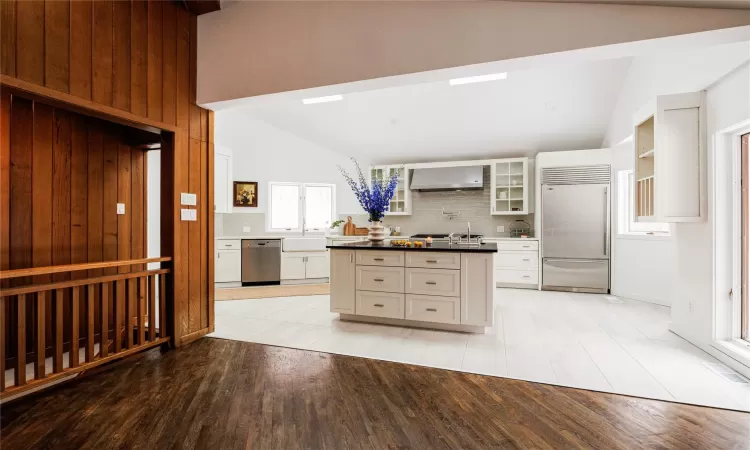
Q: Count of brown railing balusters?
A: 12